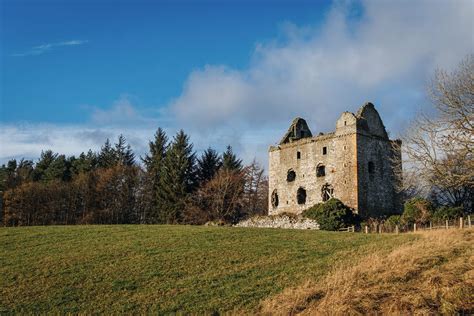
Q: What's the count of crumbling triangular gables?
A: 2